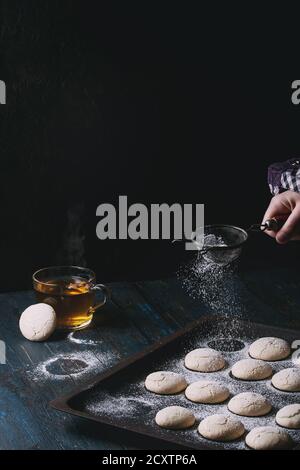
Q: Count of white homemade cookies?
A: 12